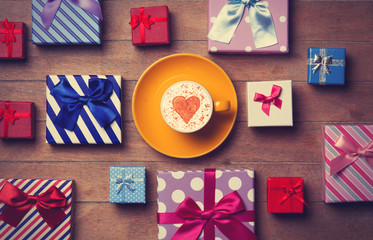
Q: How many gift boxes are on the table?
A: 13